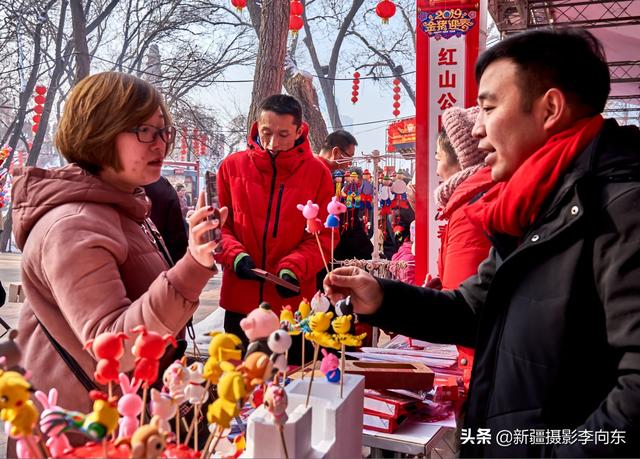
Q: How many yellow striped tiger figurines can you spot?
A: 2